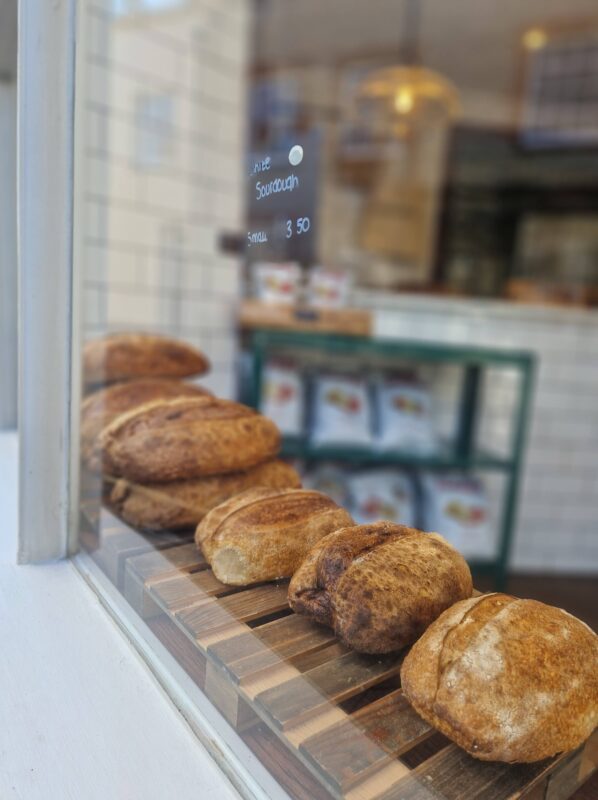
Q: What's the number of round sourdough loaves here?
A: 3